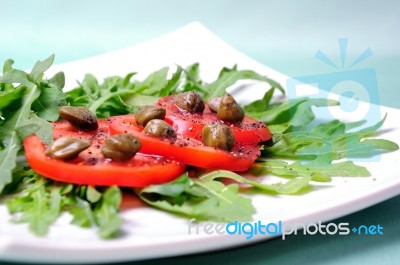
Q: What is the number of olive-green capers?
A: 9